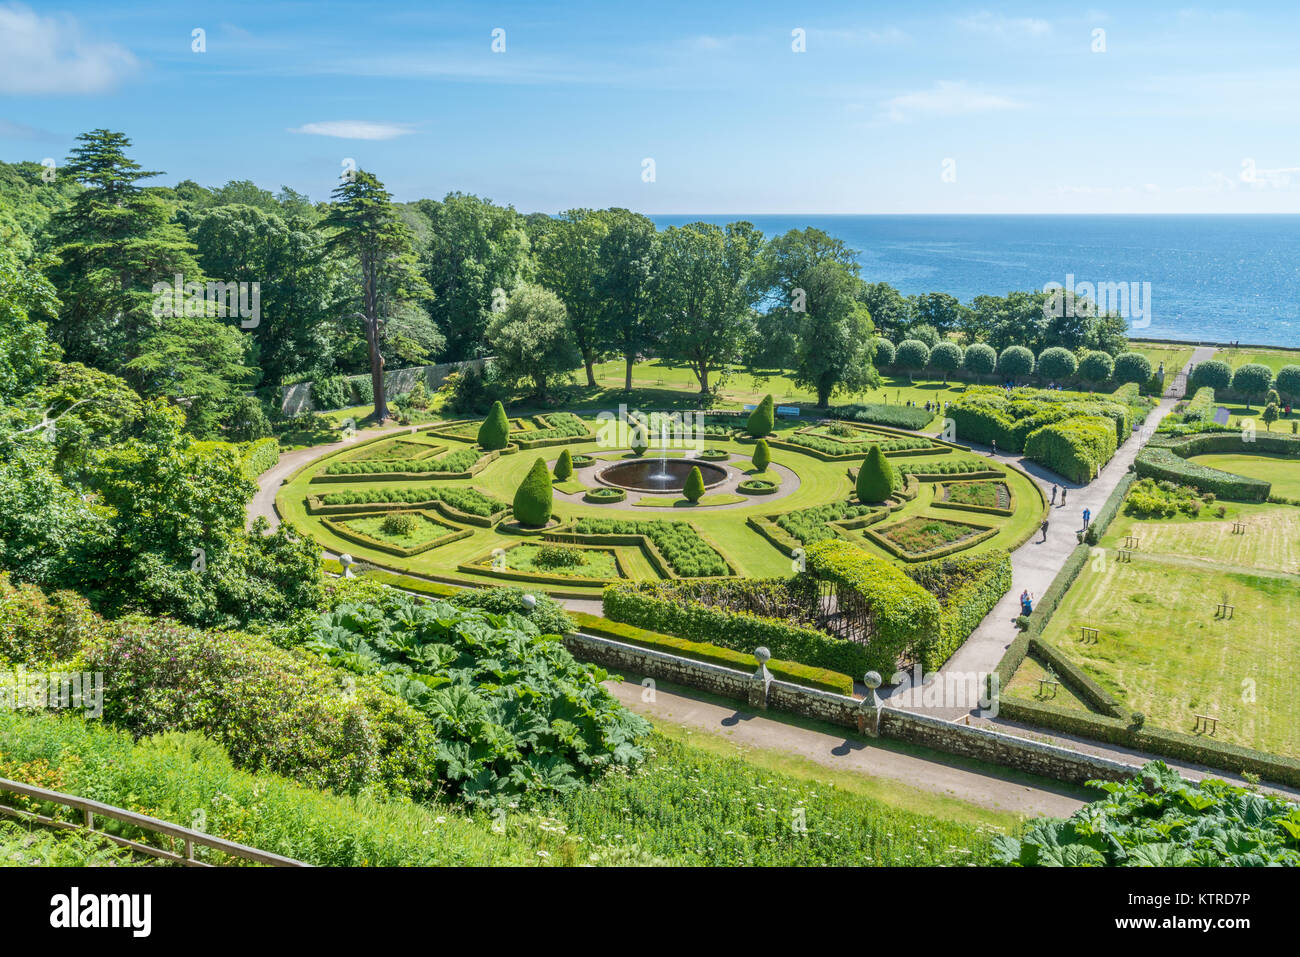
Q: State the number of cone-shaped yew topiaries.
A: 8